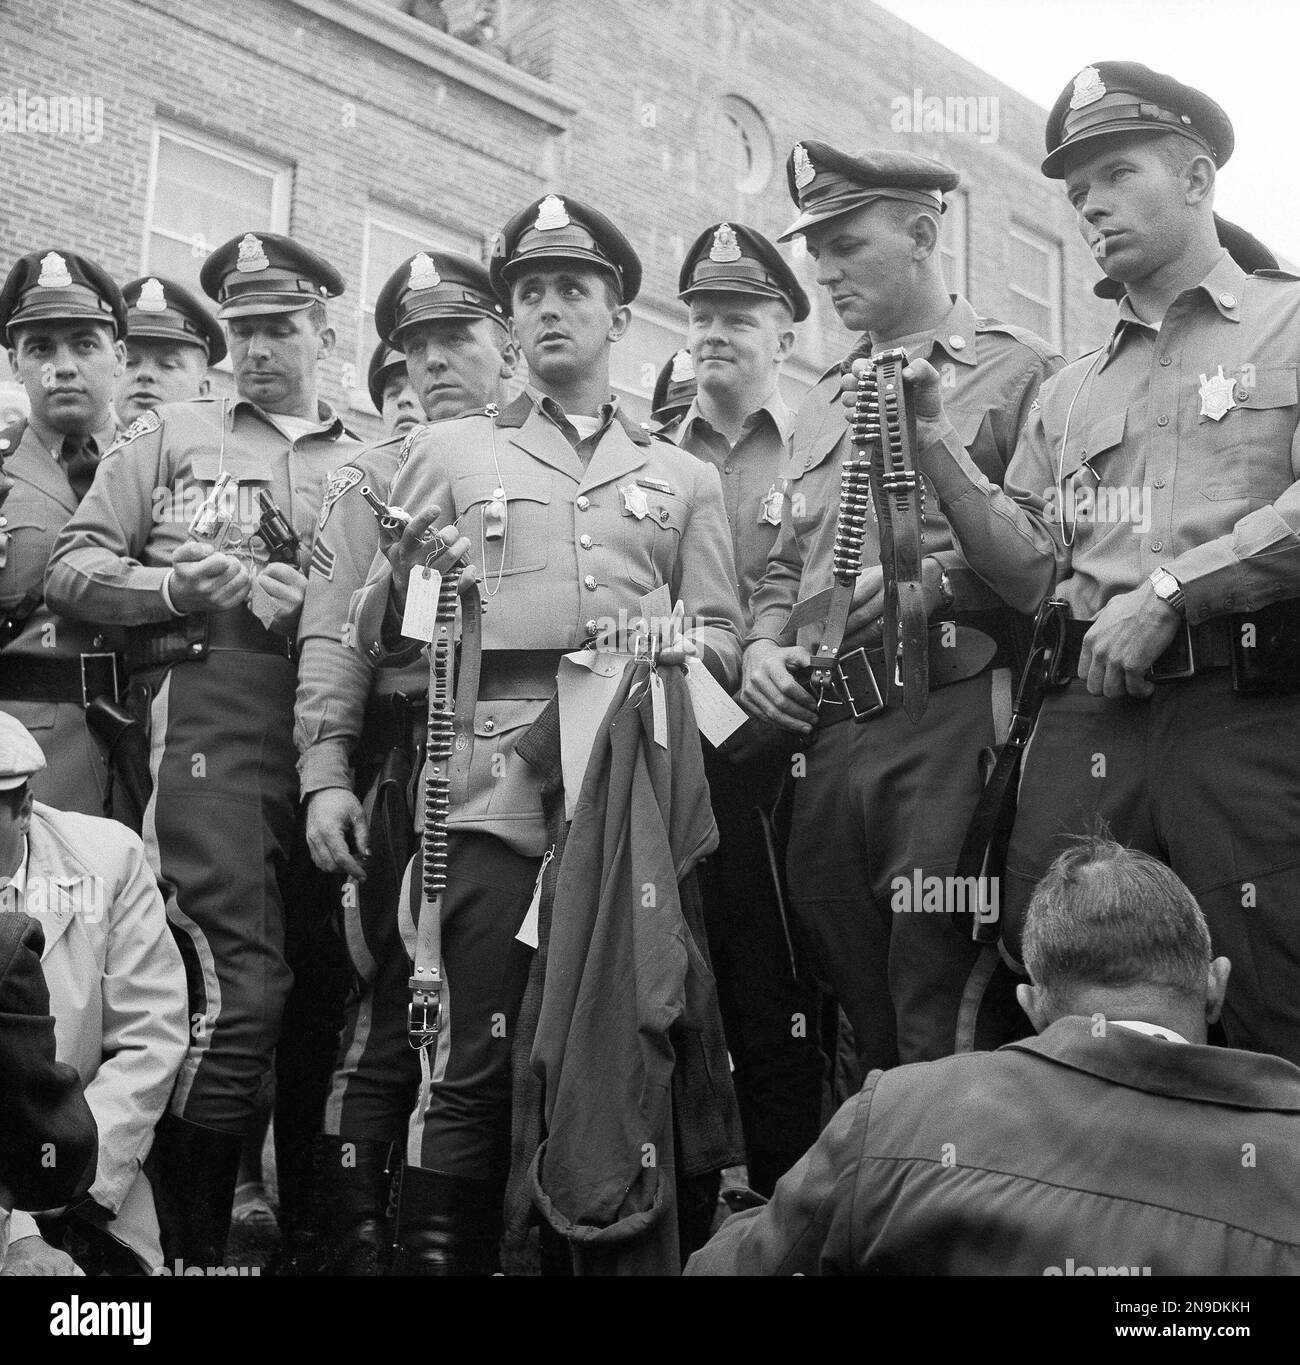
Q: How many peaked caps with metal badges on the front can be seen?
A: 9